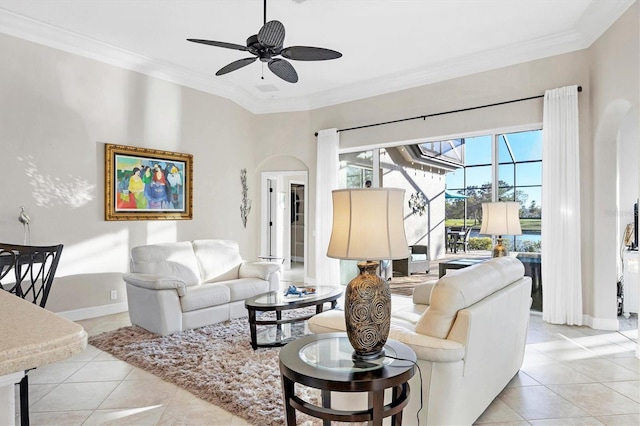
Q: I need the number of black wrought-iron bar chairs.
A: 1